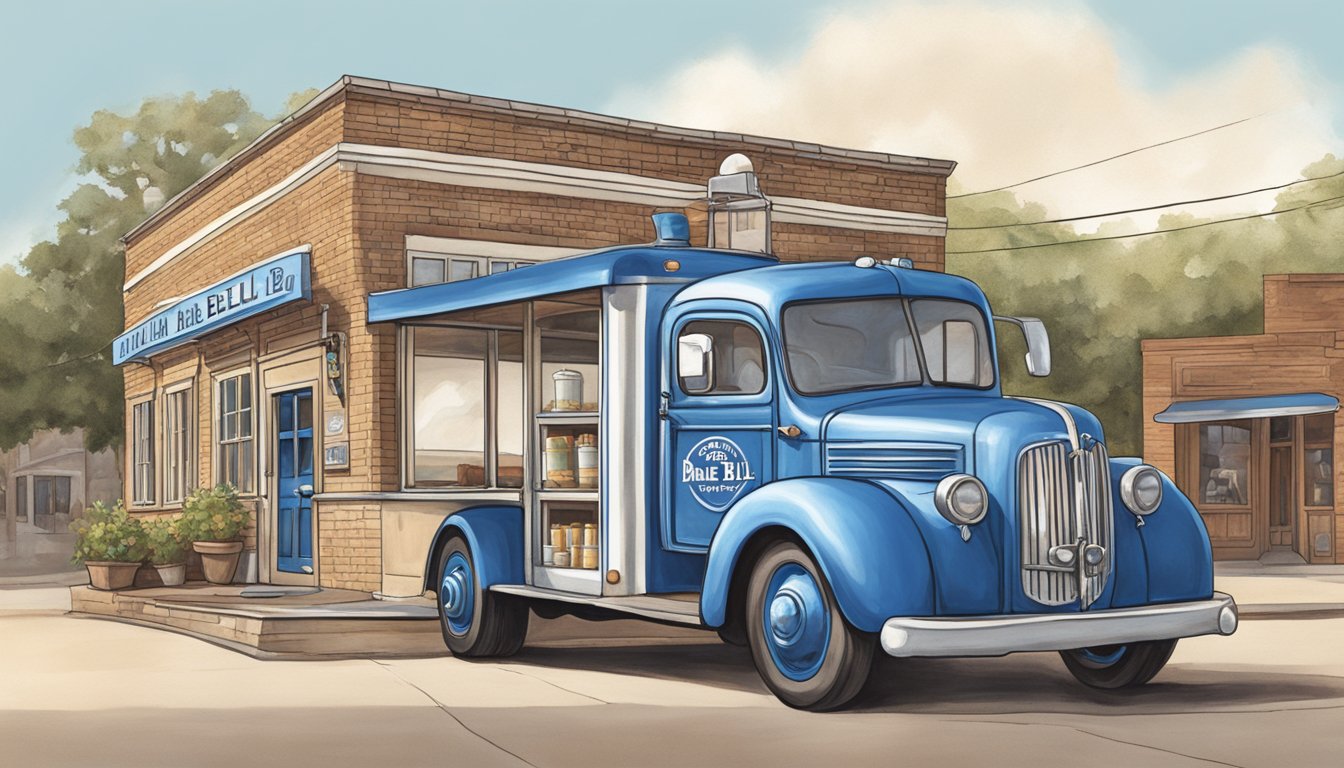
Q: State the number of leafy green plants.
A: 3